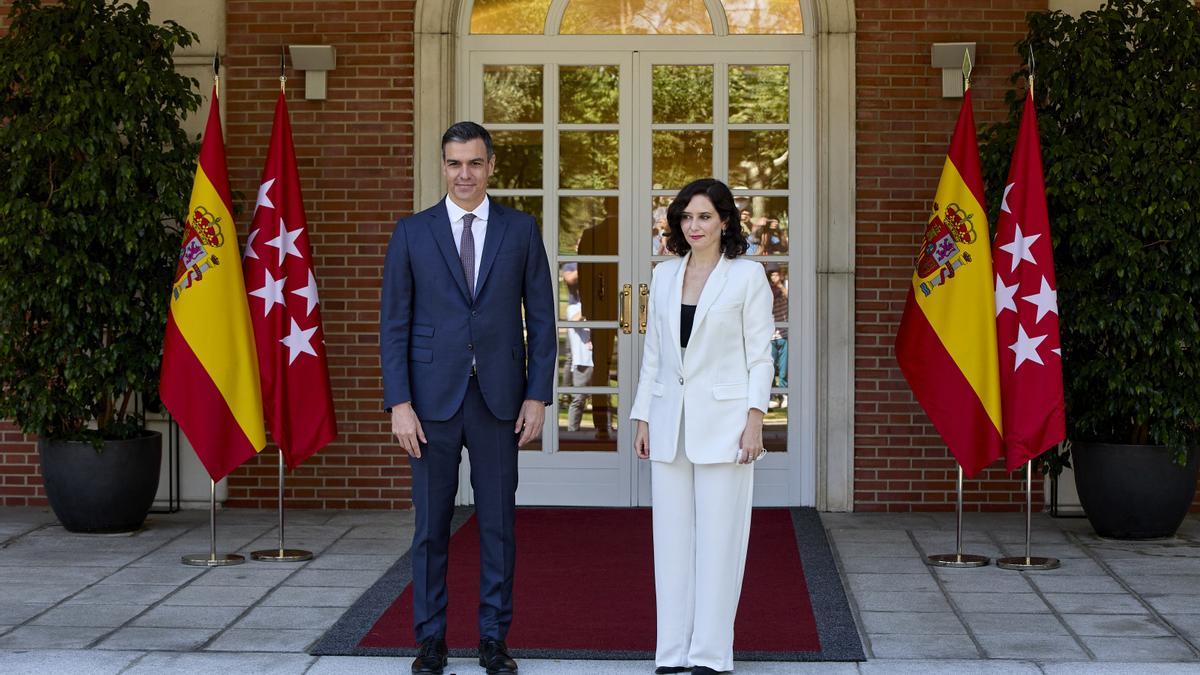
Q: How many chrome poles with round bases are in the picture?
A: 4